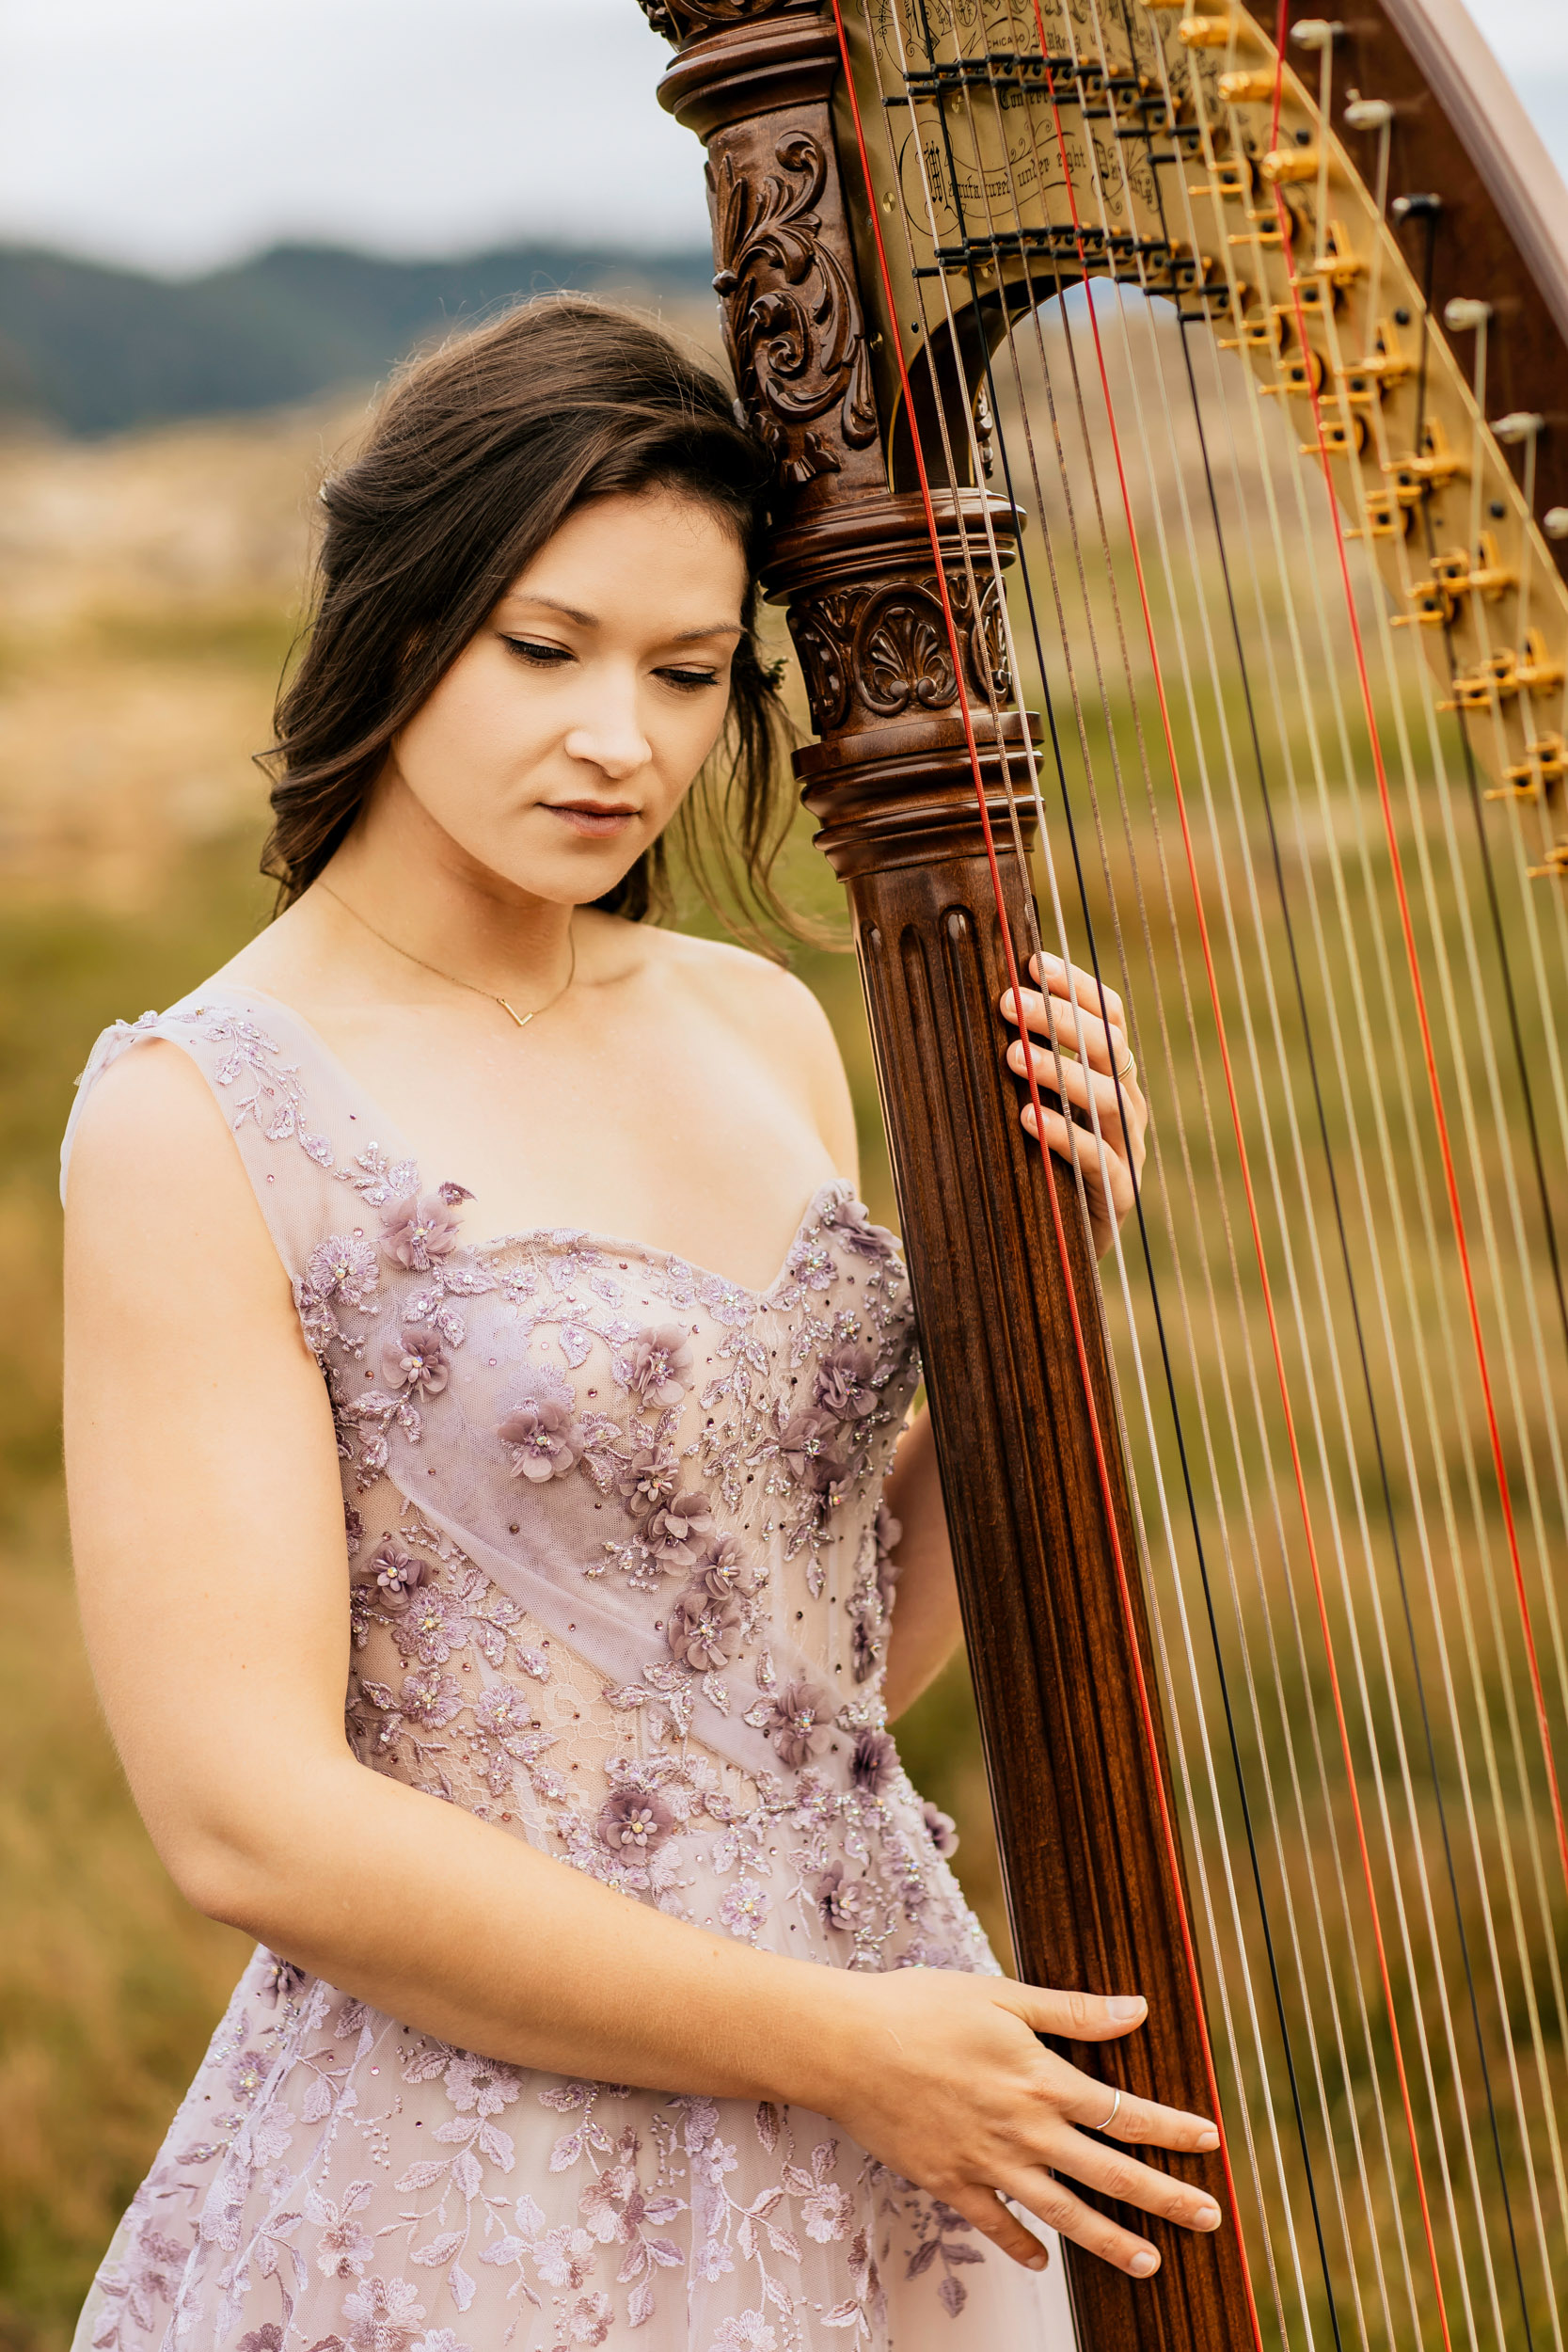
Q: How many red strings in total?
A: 3